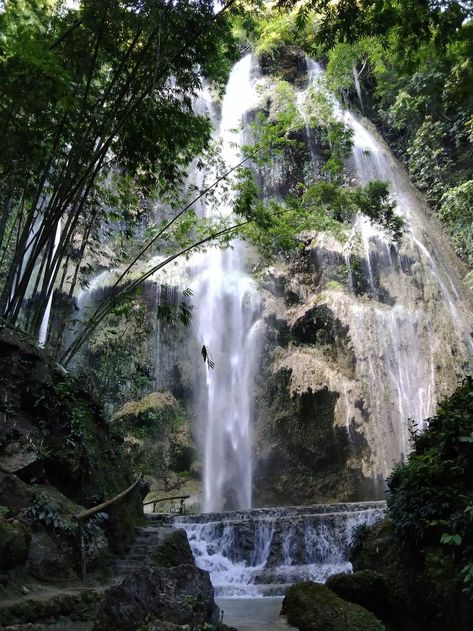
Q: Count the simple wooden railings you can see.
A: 2